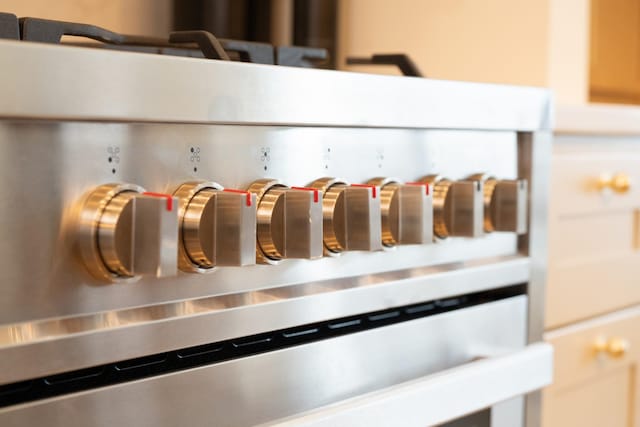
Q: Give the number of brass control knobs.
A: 7